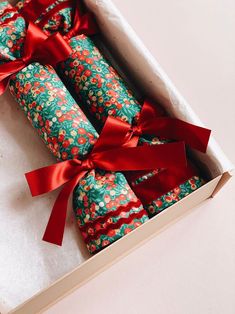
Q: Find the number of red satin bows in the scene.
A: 4